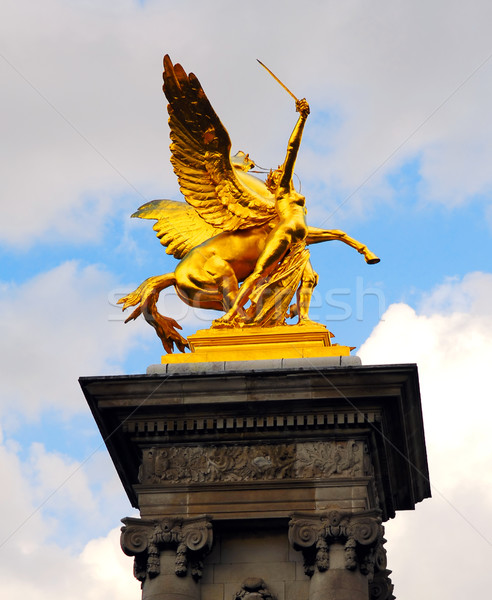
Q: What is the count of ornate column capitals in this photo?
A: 2